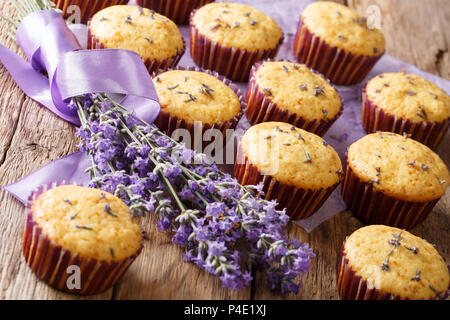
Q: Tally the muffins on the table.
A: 12